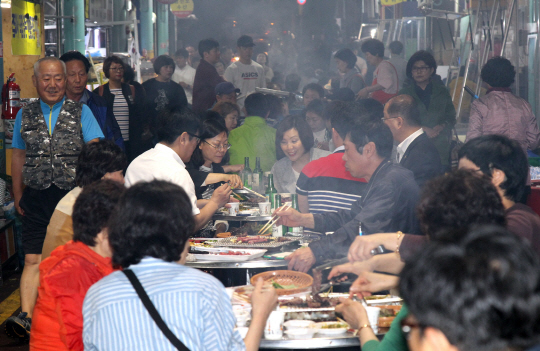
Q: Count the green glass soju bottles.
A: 5